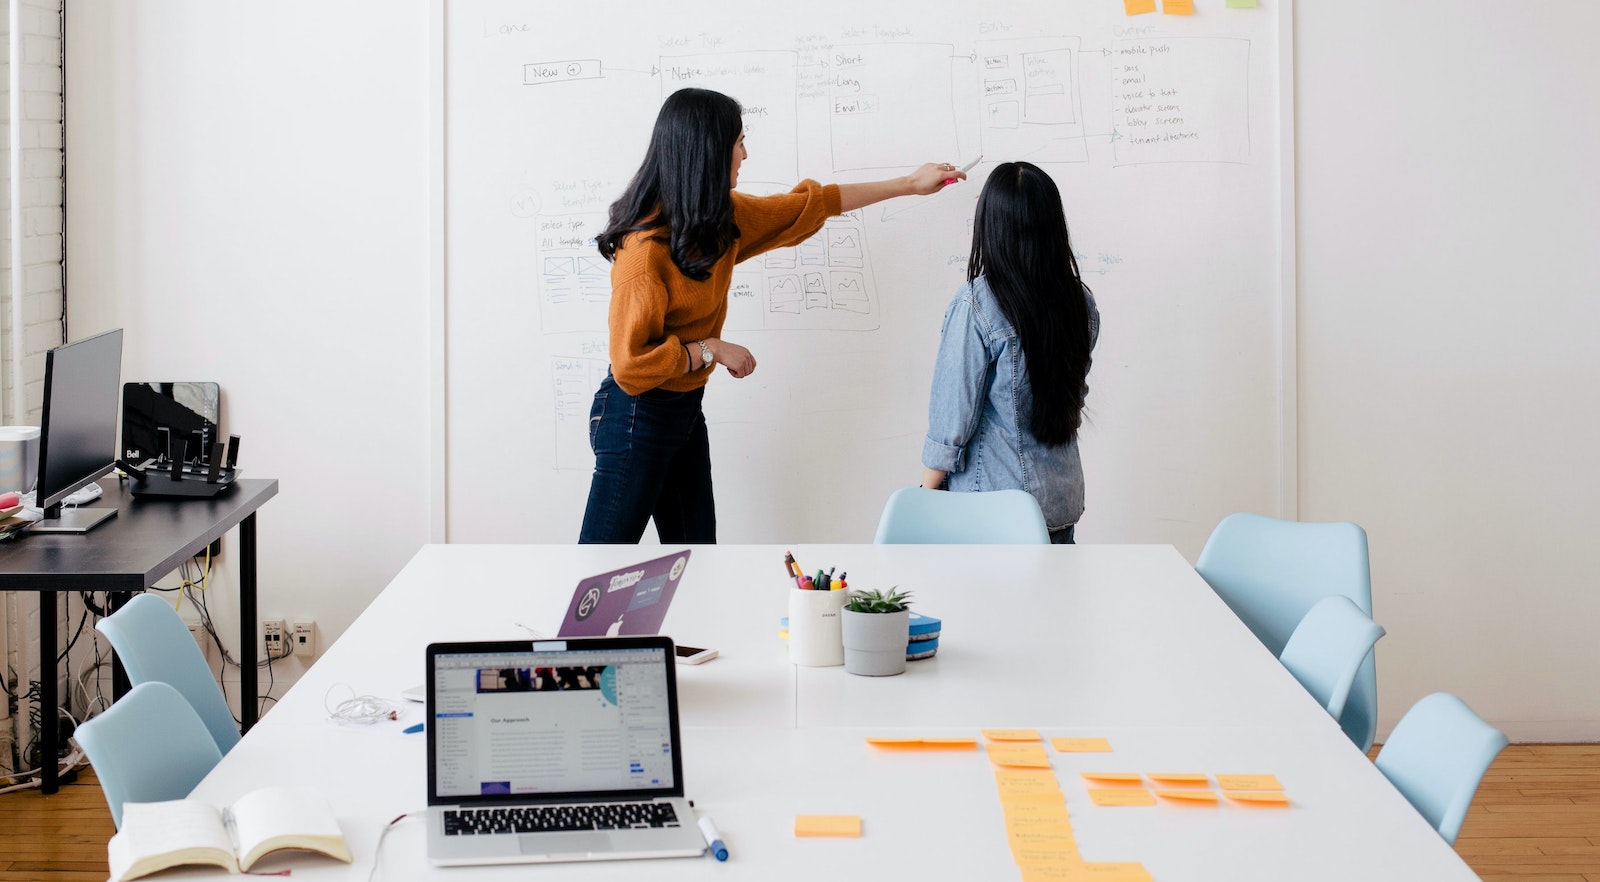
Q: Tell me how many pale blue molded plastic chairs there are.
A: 6